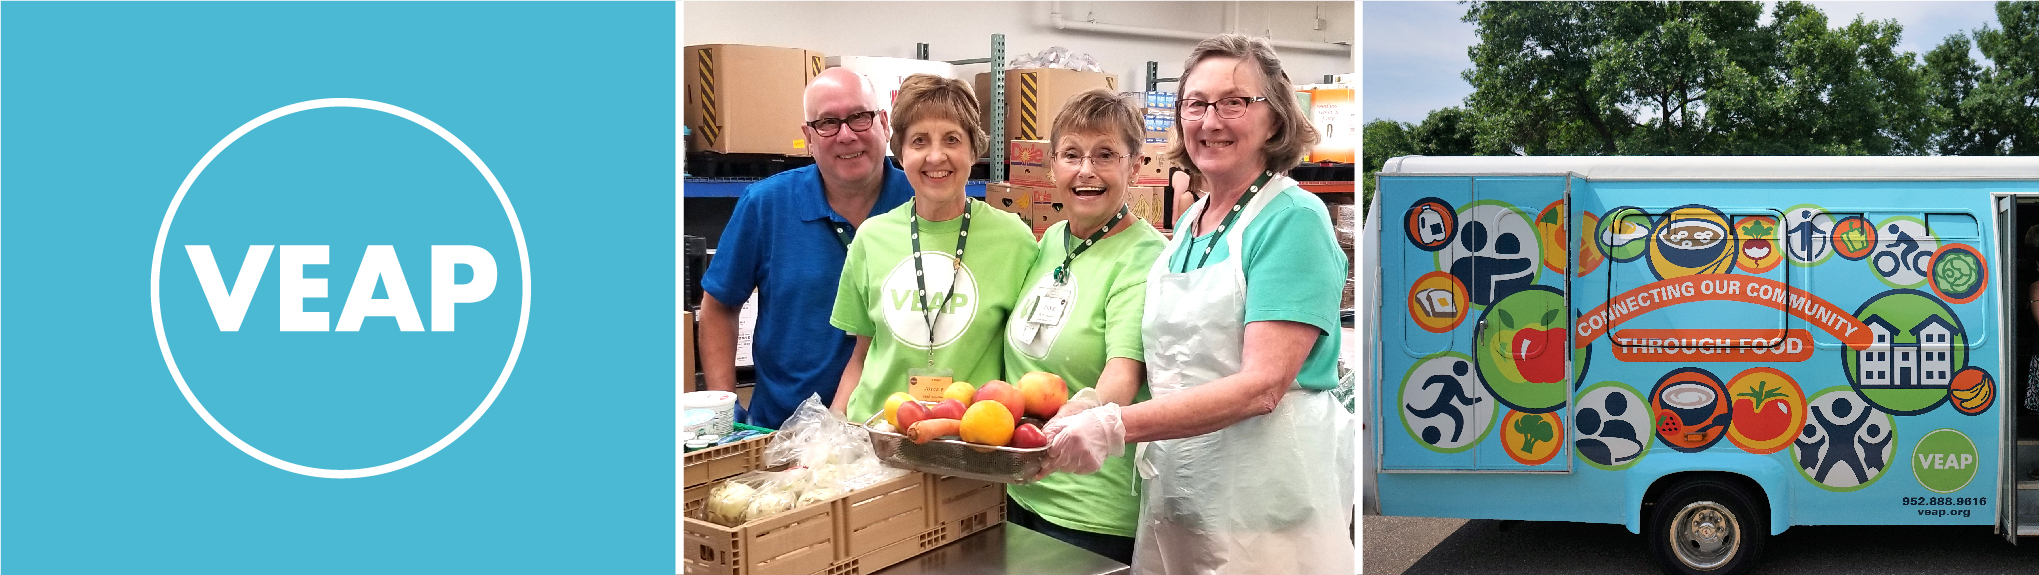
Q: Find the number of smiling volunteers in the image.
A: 4